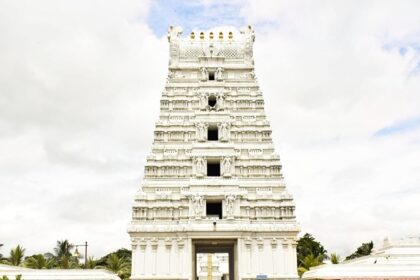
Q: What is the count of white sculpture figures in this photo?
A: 10